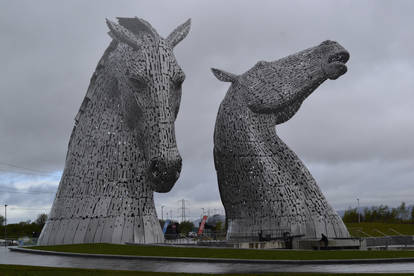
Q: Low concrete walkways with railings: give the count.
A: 1